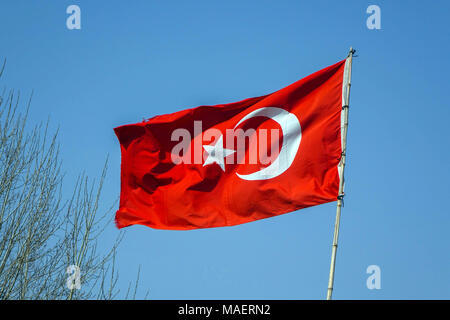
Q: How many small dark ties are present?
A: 4